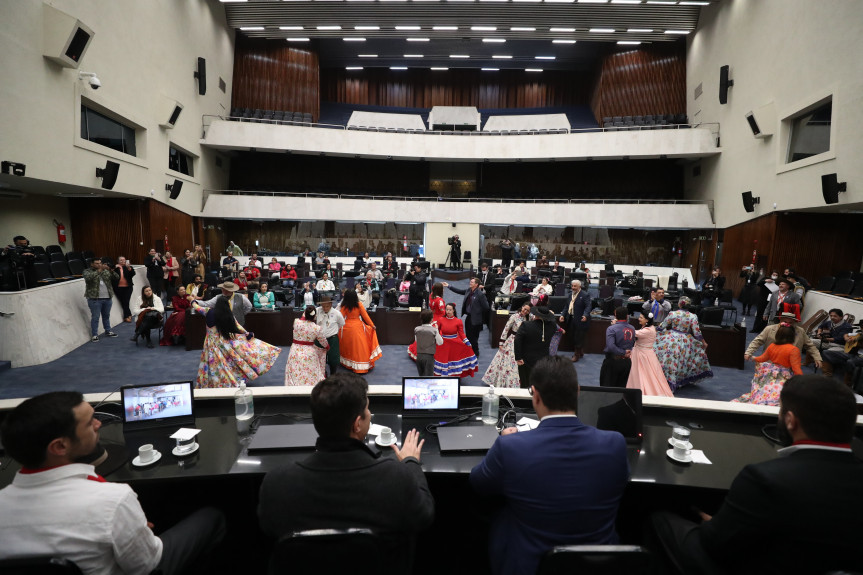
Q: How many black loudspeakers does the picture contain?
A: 6